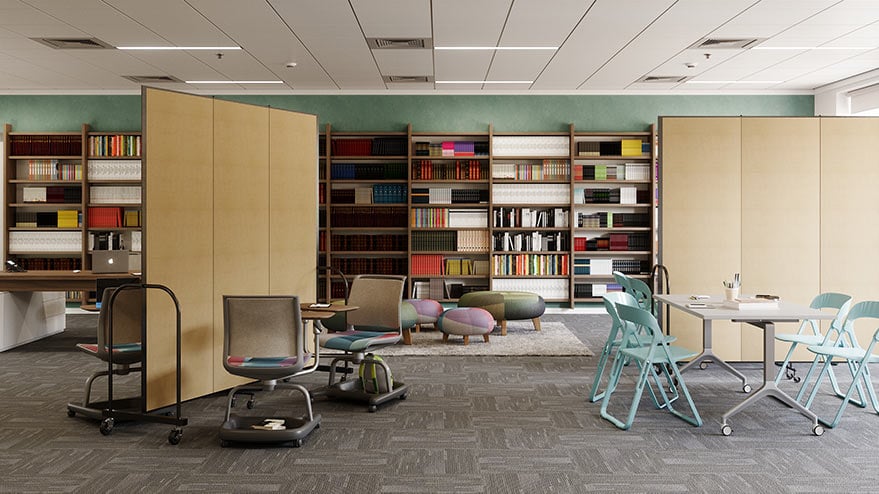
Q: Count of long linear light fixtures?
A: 6